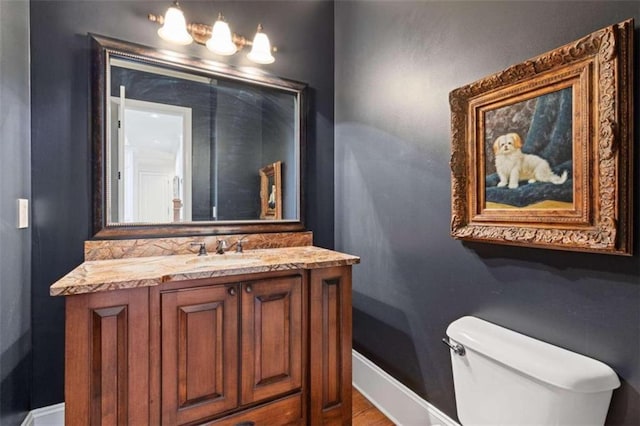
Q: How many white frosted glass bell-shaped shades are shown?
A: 3